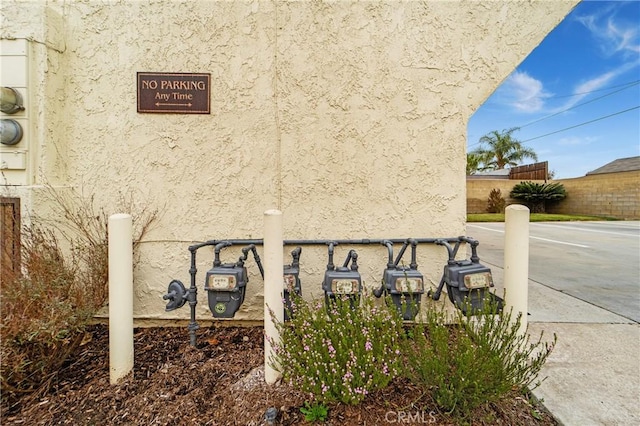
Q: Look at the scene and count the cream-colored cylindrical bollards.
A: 3